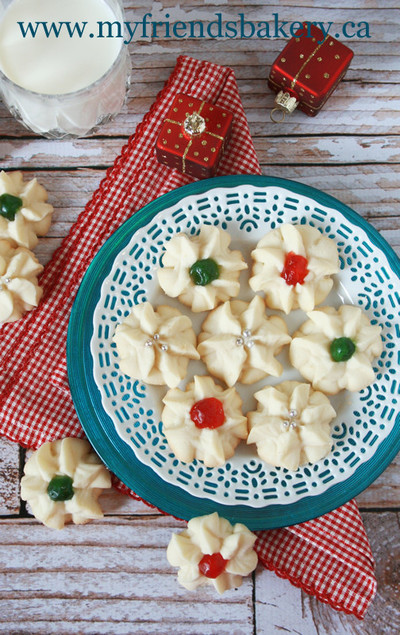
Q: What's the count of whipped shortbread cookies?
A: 11